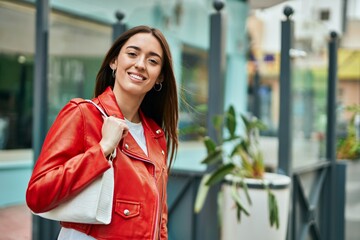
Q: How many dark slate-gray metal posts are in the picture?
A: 5